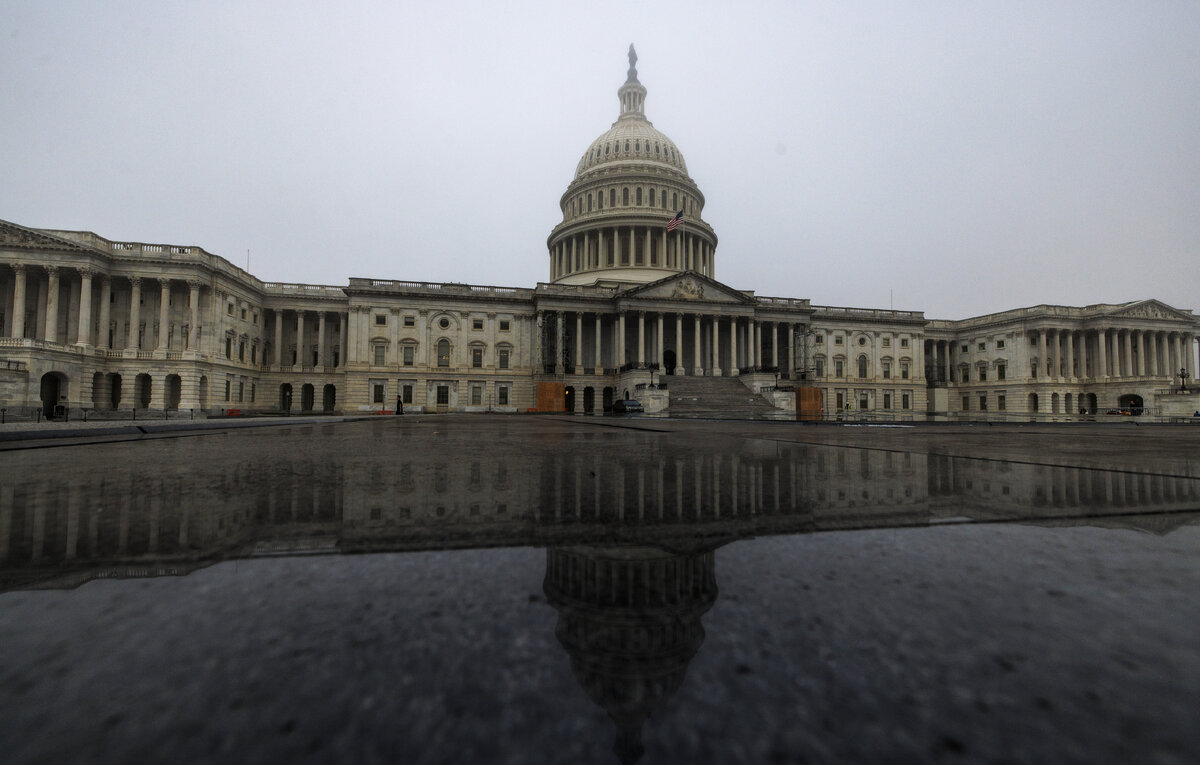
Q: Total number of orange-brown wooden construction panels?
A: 2